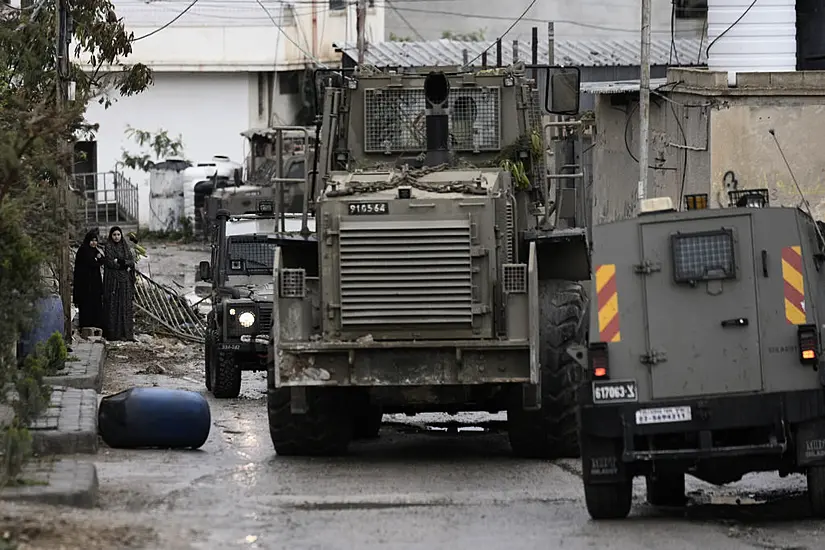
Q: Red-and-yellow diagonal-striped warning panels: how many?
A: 2